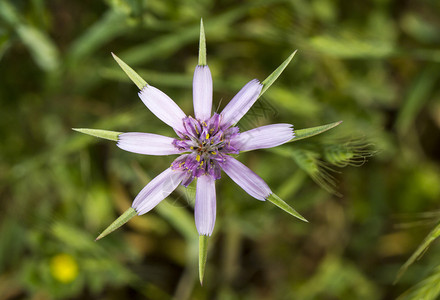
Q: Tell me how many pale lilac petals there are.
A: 8